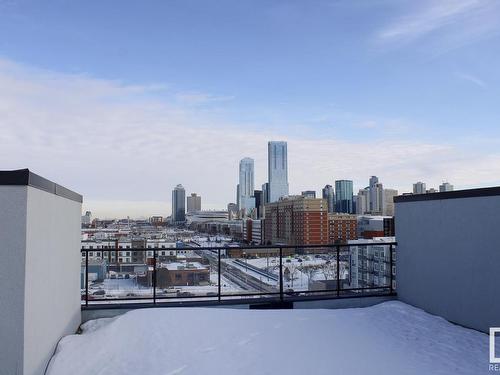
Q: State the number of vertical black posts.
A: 6